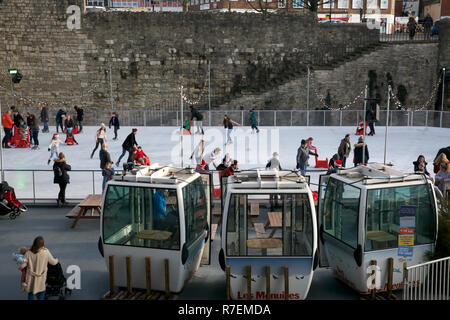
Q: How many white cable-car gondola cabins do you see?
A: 3